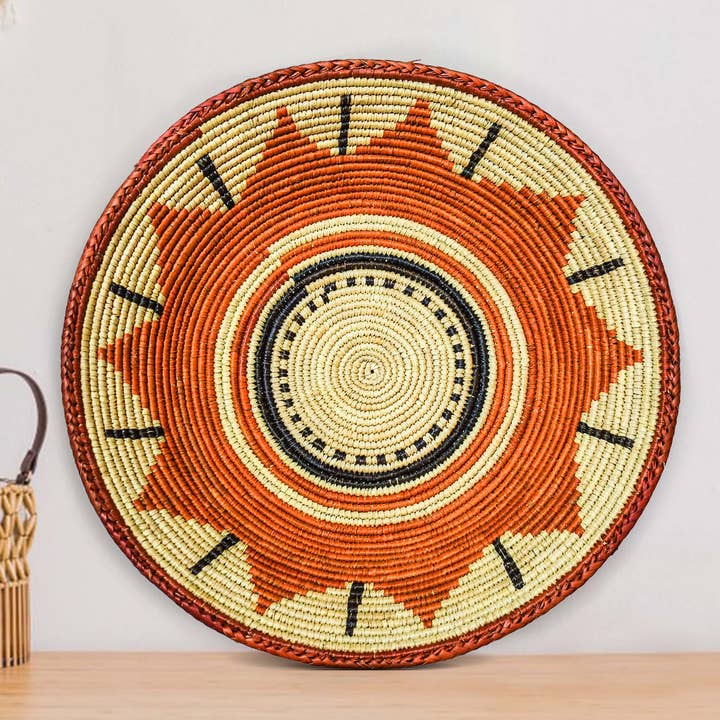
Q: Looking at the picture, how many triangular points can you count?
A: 10